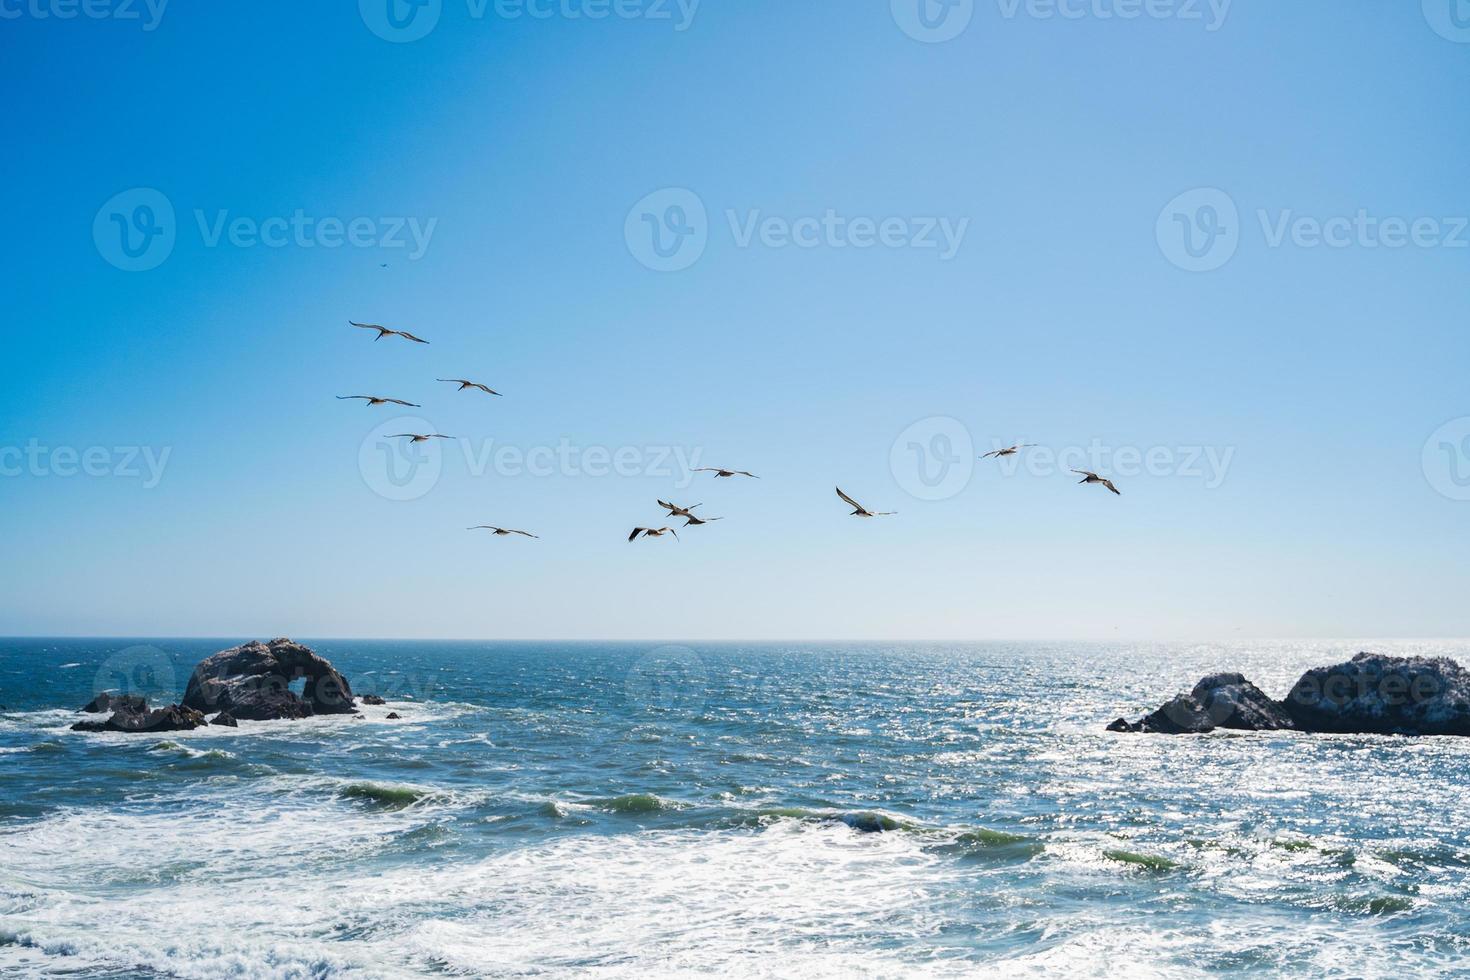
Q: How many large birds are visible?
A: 12